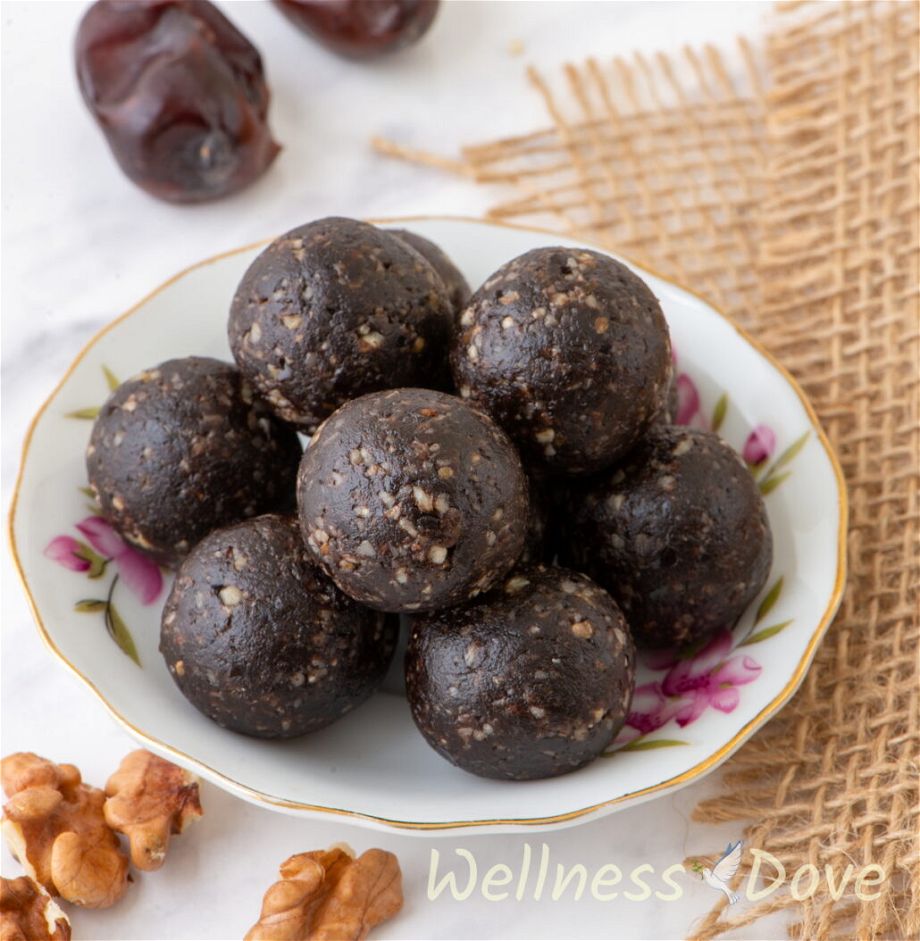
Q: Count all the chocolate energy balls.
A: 8